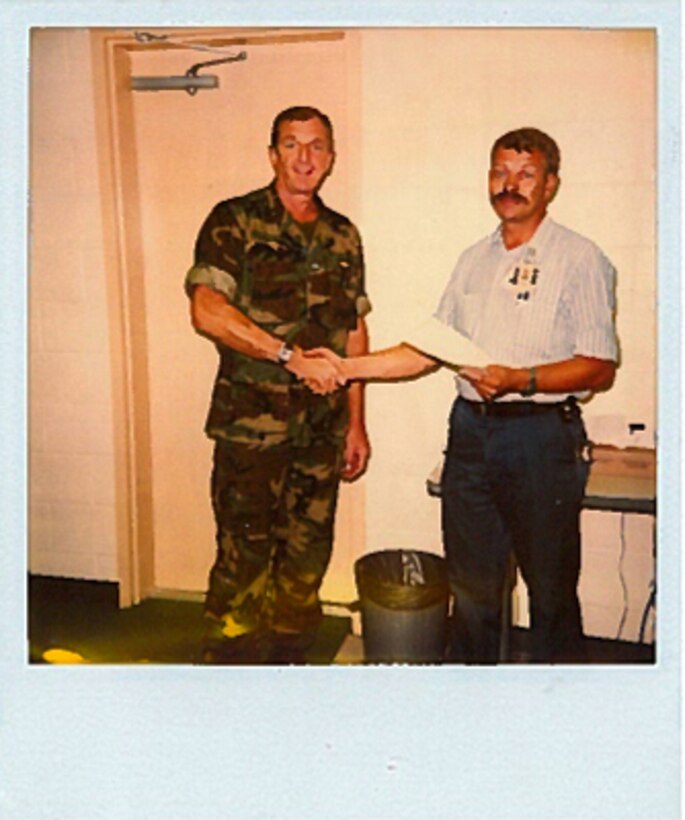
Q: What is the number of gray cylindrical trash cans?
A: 1